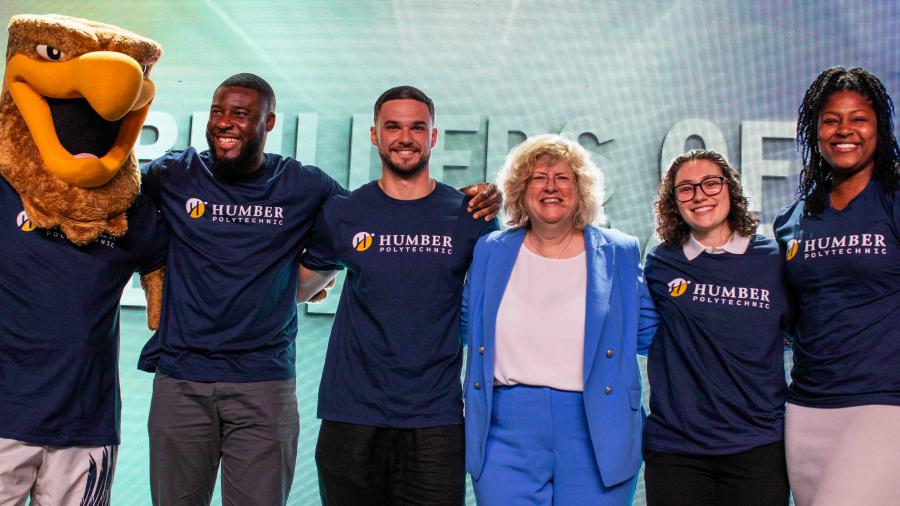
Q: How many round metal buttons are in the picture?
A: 4